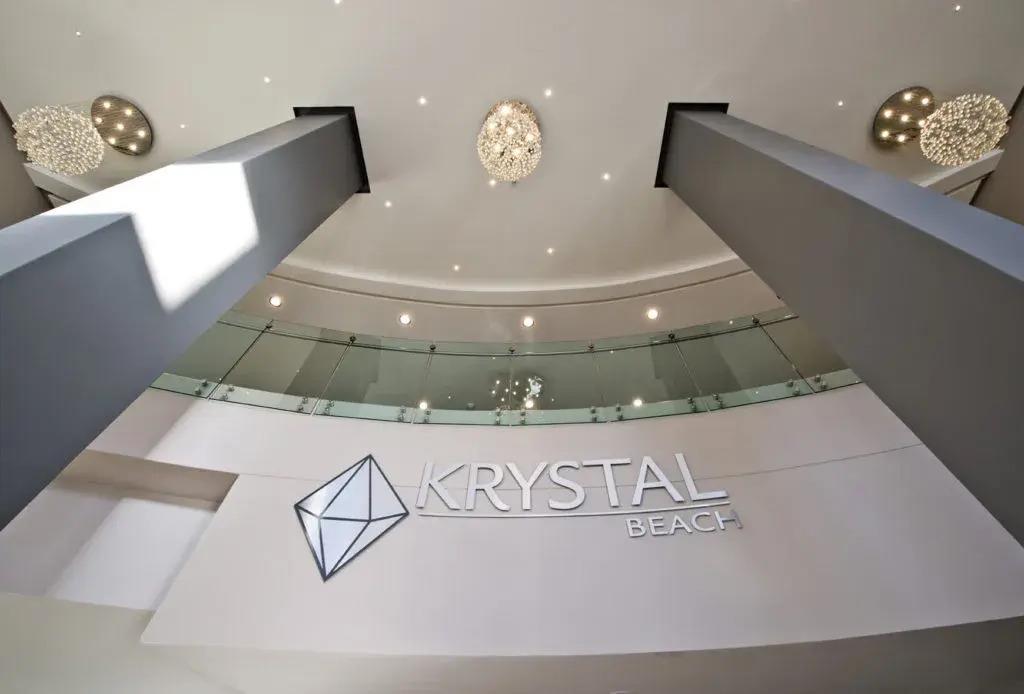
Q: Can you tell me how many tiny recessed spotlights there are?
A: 13